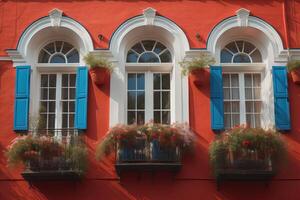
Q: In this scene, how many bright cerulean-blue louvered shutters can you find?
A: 4